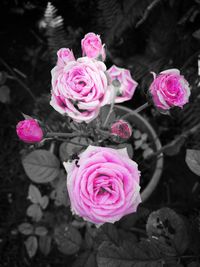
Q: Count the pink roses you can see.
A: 8